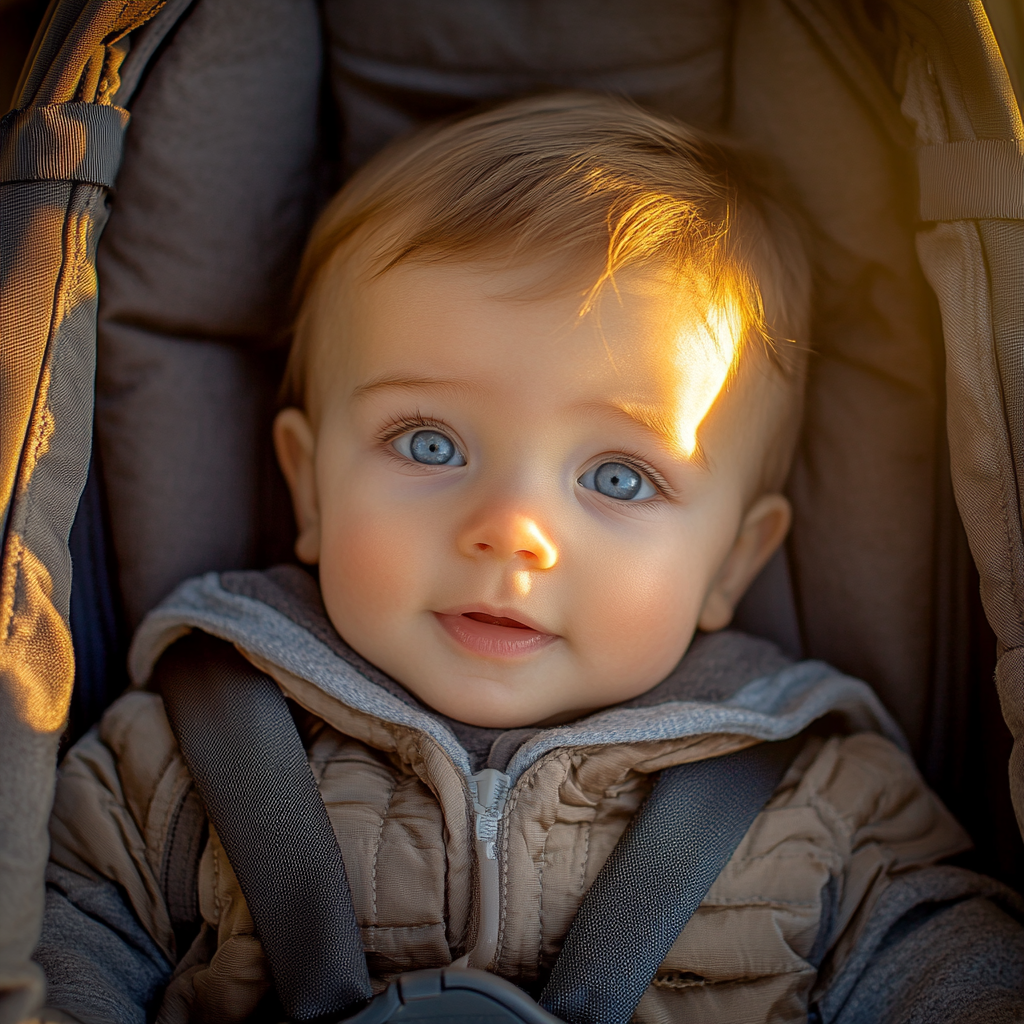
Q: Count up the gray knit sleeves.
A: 2